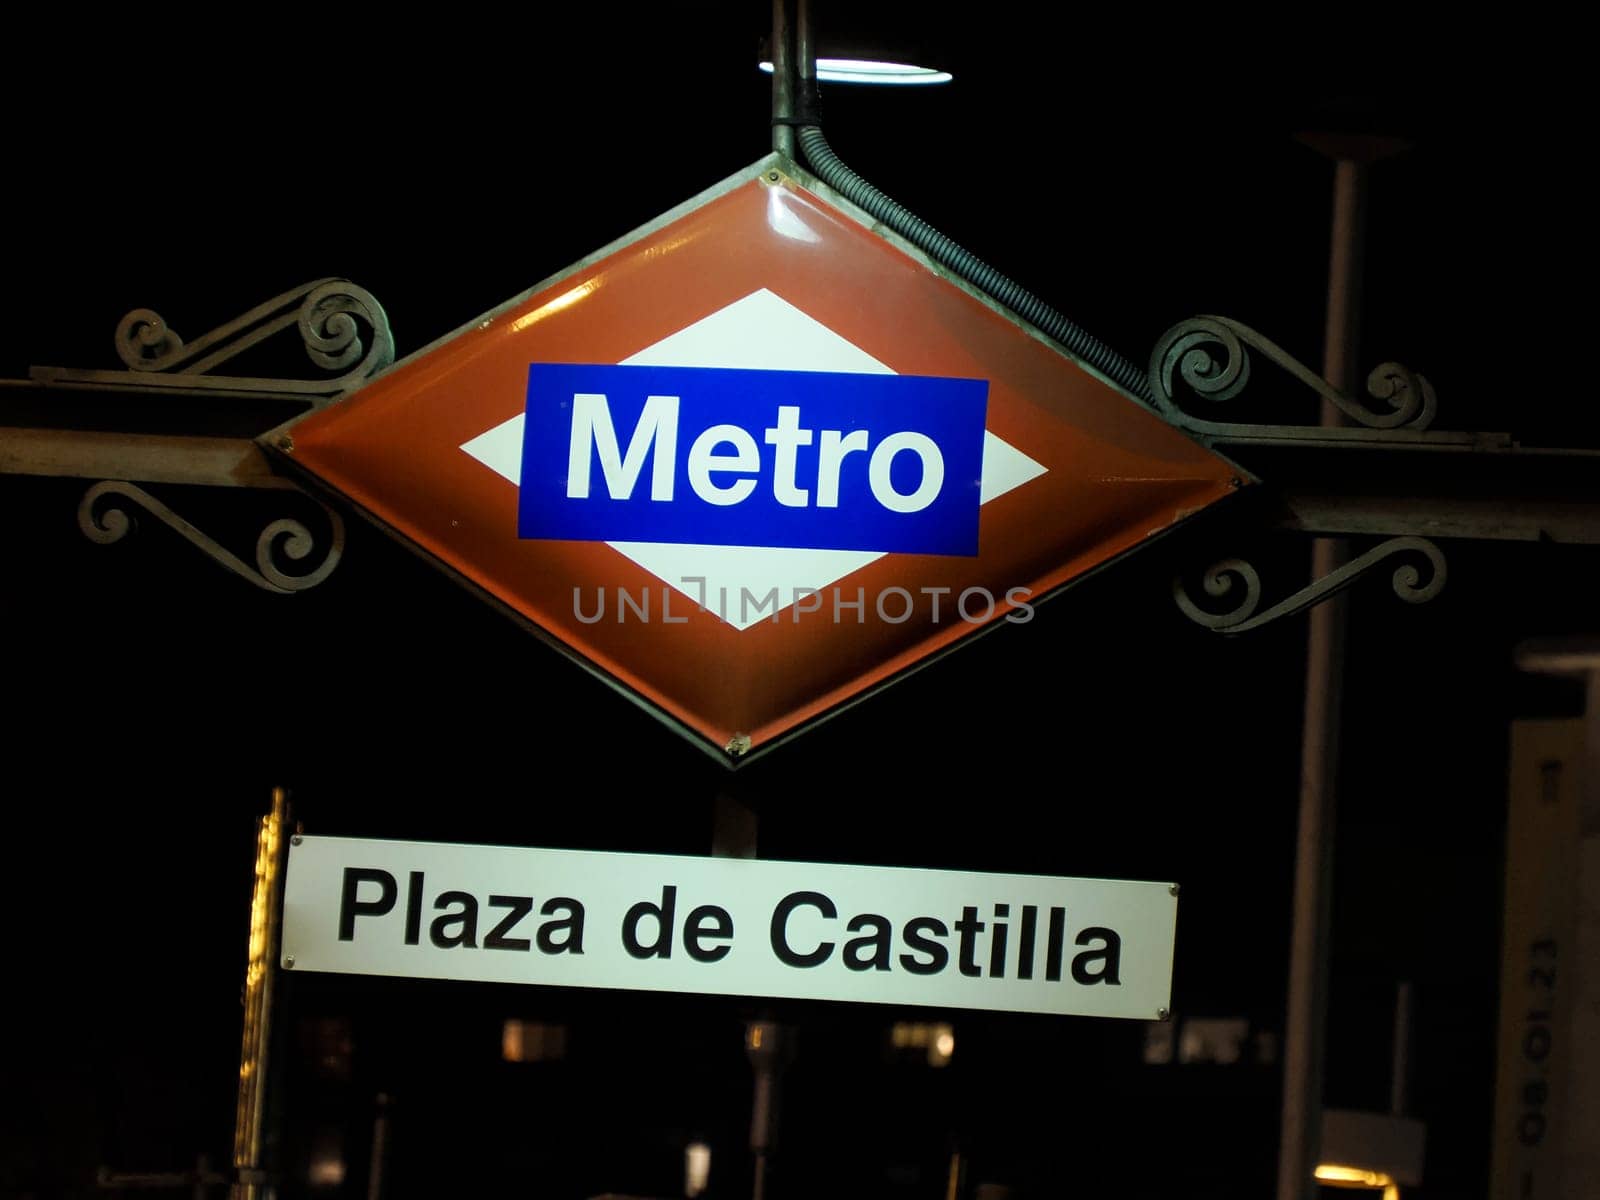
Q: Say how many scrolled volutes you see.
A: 8